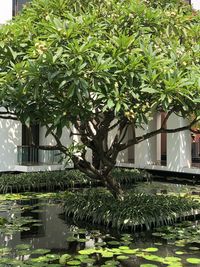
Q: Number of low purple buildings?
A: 0